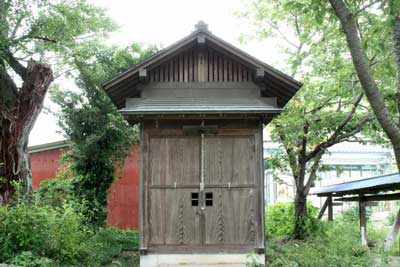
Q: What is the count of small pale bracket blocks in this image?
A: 3